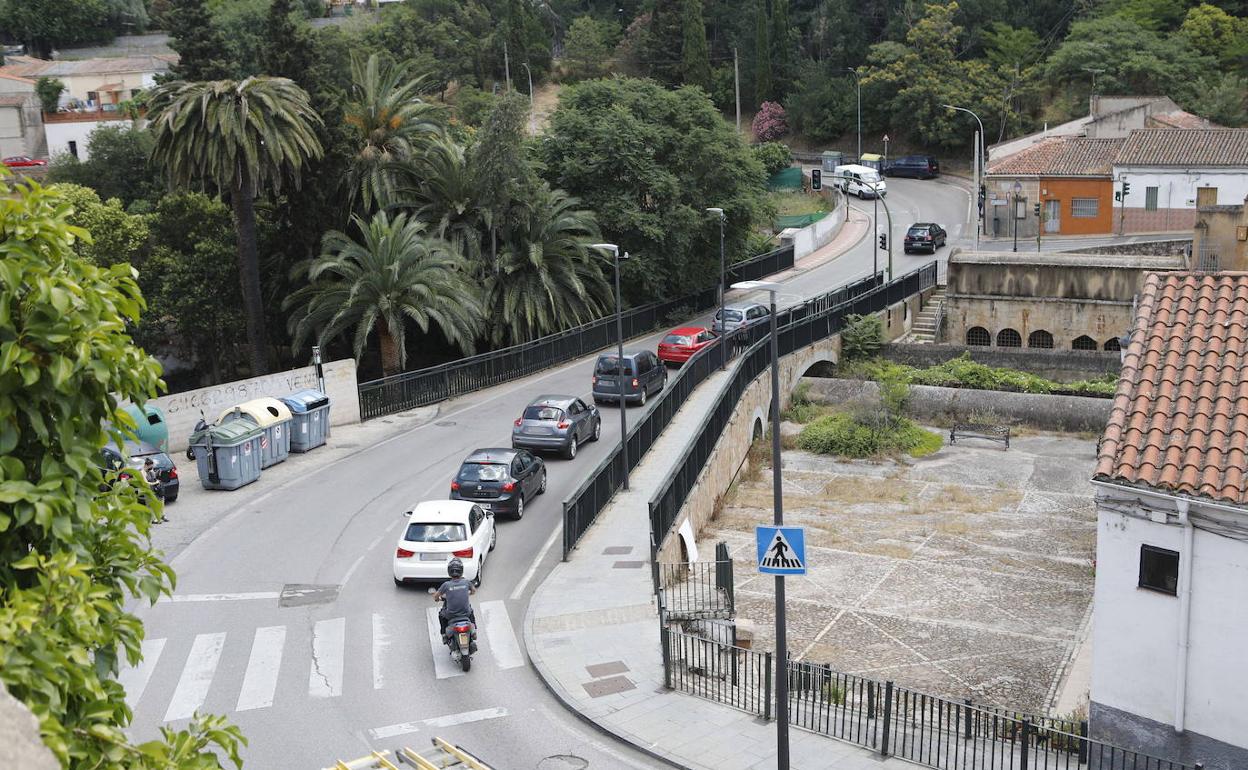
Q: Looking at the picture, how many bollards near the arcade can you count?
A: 0